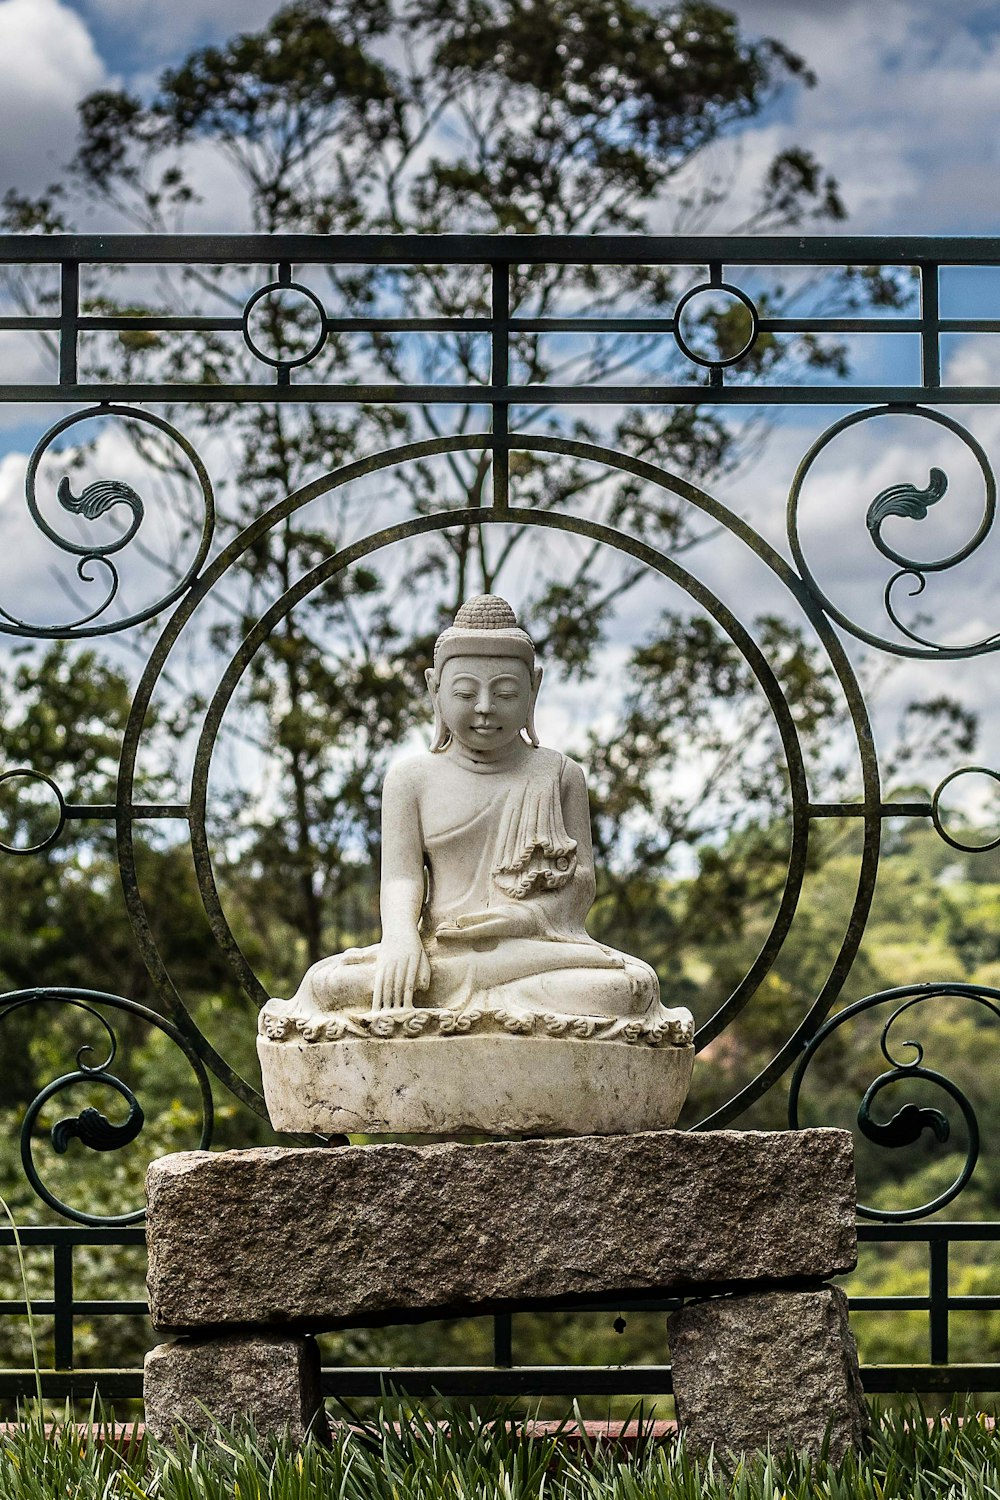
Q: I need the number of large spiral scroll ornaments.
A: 4